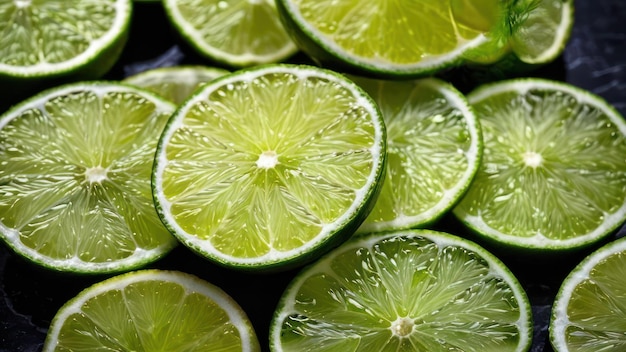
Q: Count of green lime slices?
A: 12